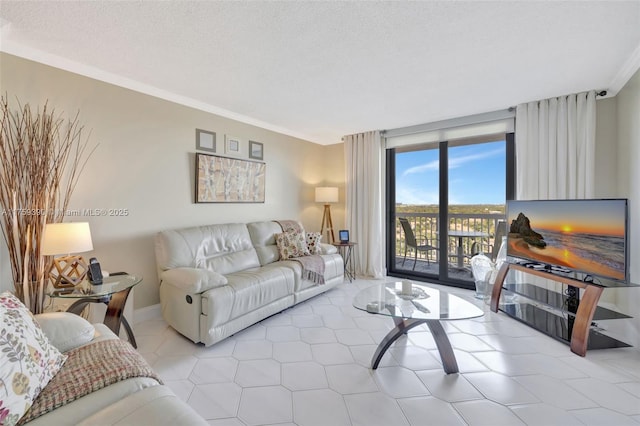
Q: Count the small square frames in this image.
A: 3